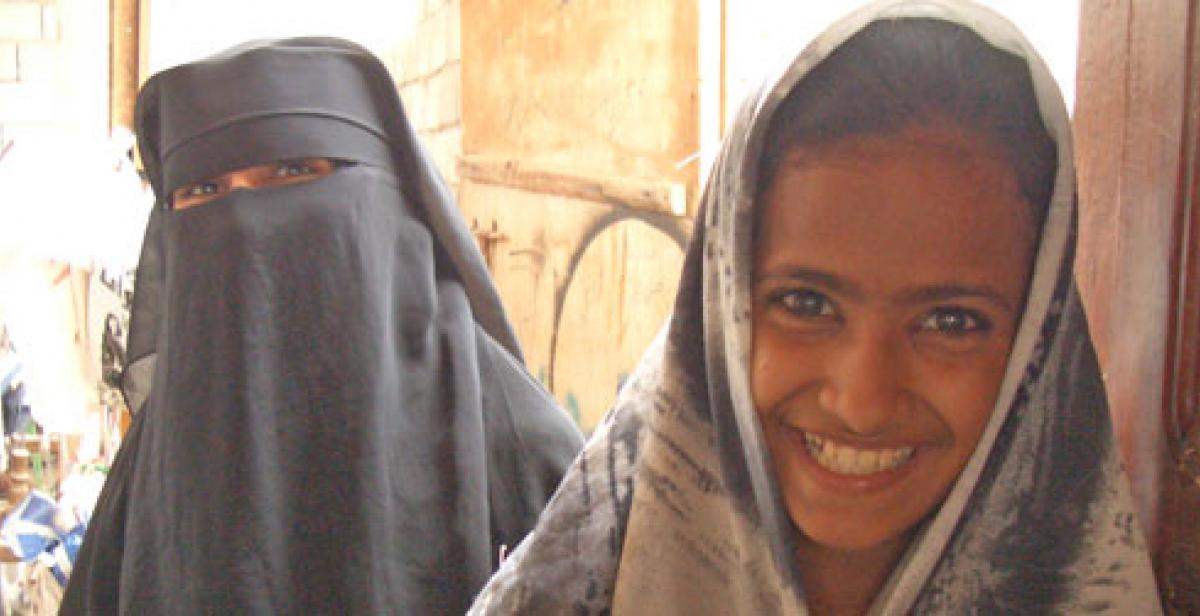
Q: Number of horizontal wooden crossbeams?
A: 1